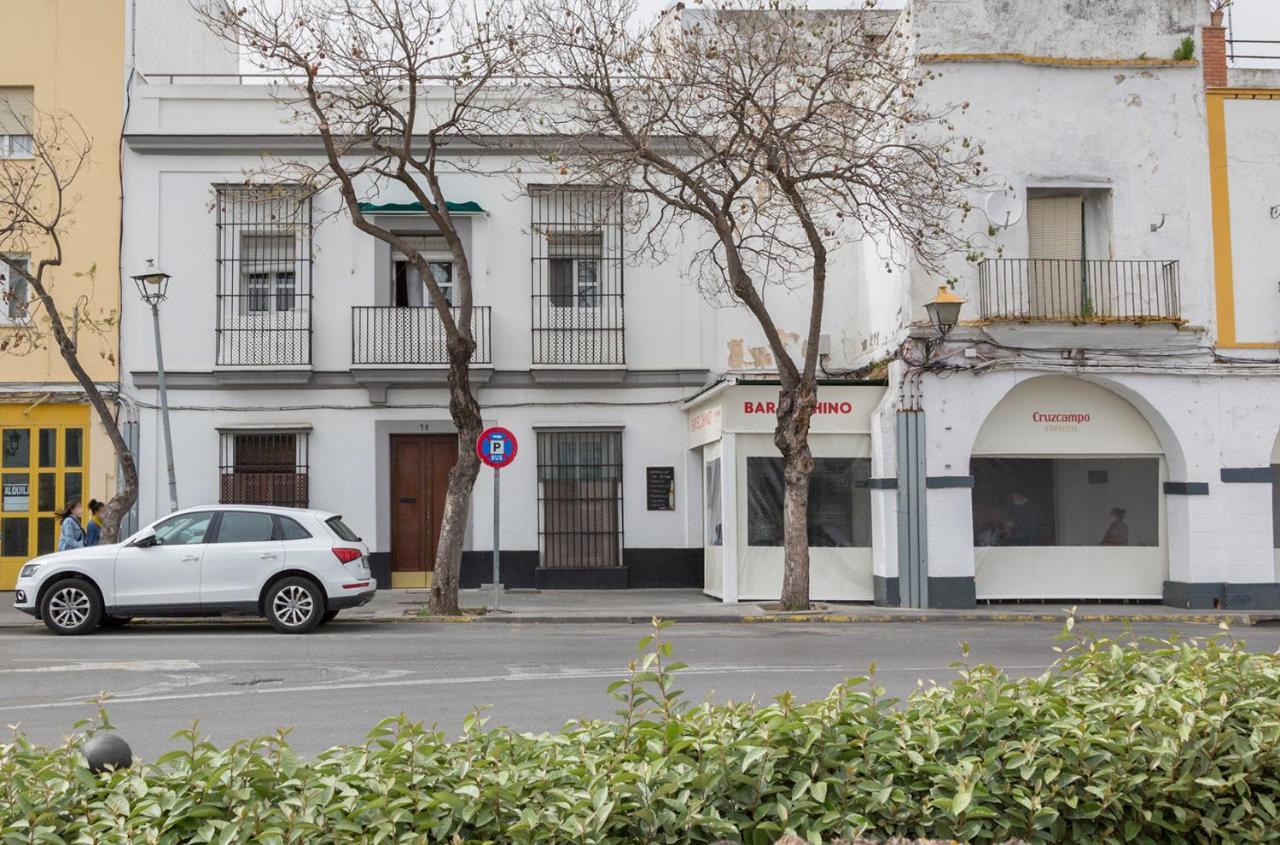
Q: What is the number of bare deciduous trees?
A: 3